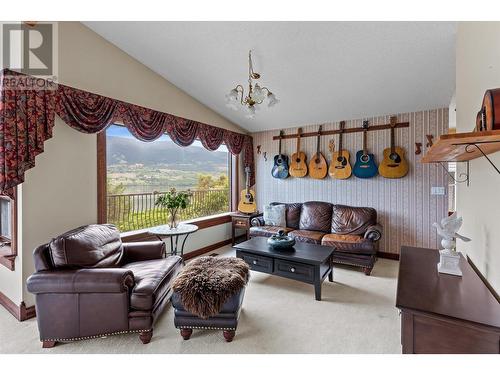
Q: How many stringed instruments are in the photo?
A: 8